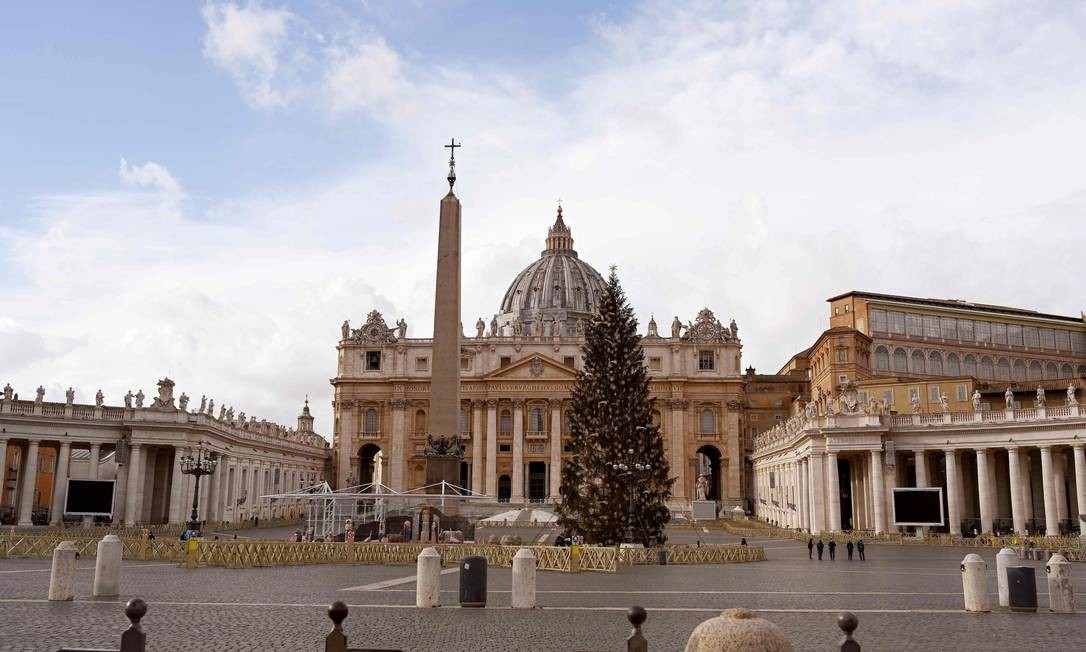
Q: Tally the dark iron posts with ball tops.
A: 4